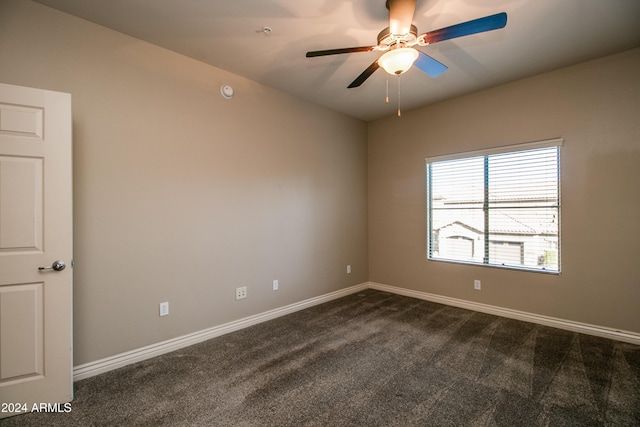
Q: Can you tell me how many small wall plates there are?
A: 5